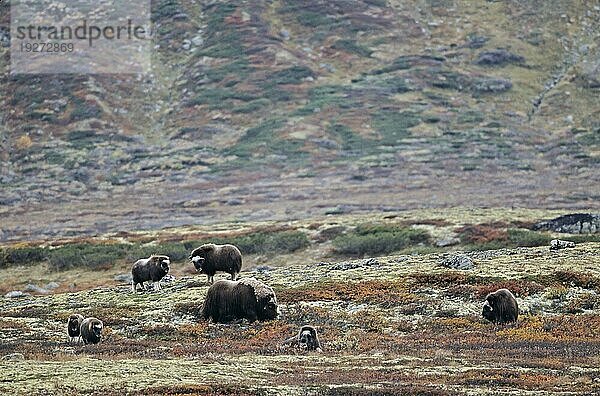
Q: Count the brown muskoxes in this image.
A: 7